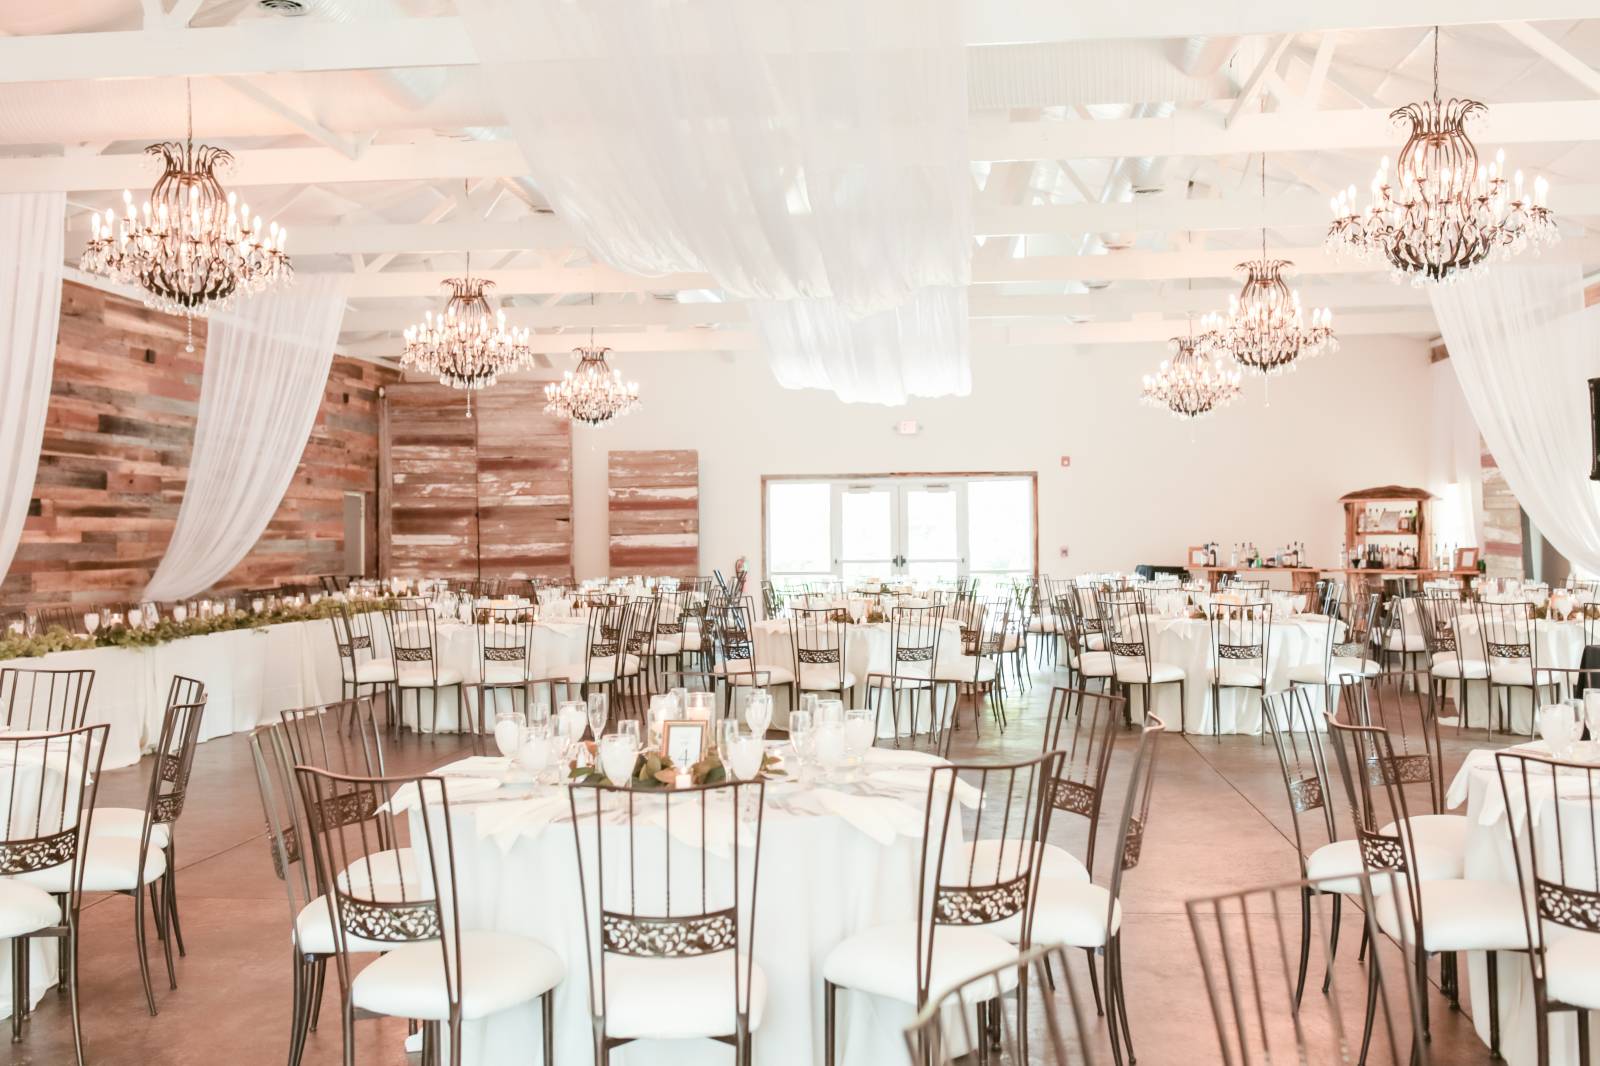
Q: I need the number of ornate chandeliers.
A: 6